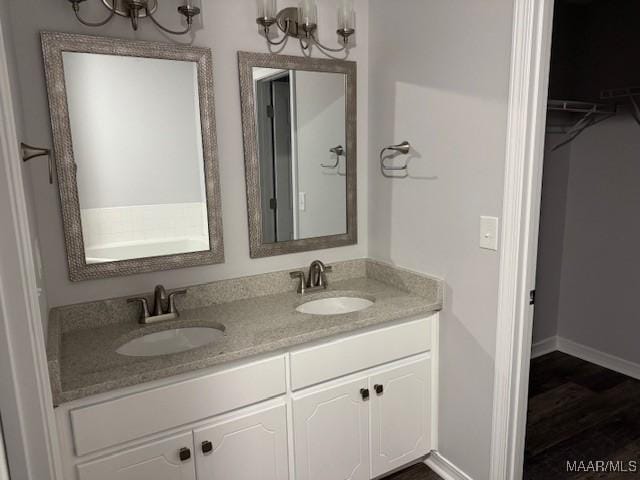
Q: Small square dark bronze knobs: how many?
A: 4